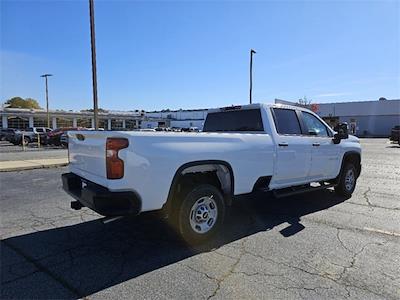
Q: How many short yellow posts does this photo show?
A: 2